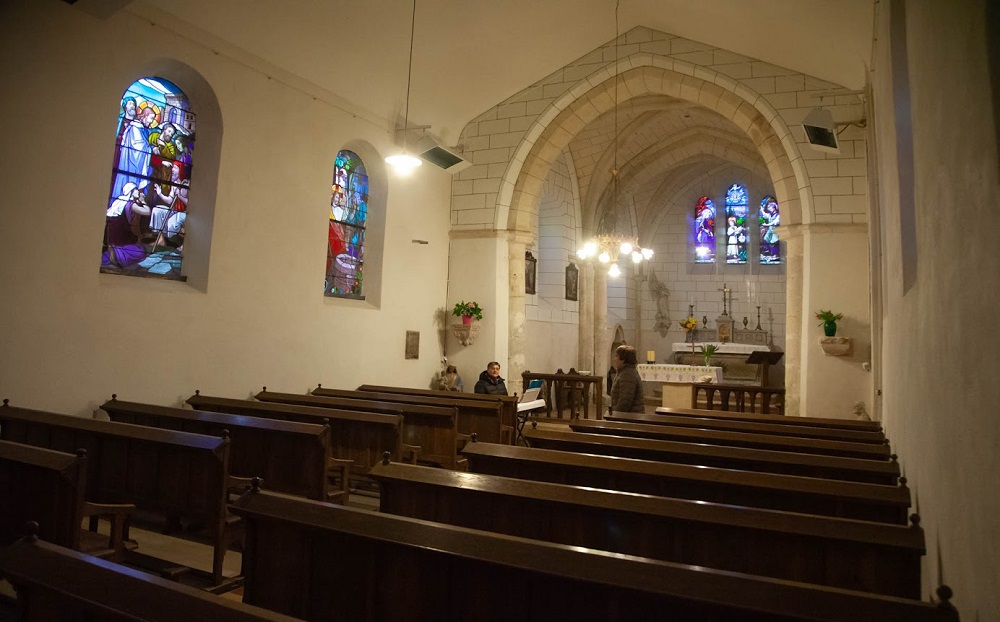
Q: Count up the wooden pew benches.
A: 15